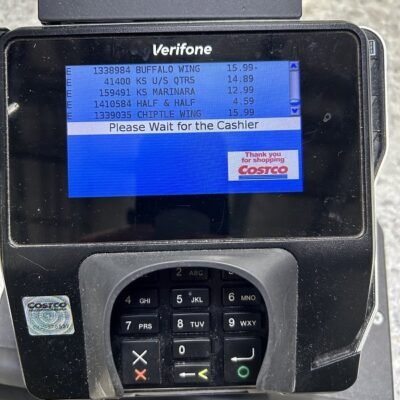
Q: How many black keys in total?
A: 13